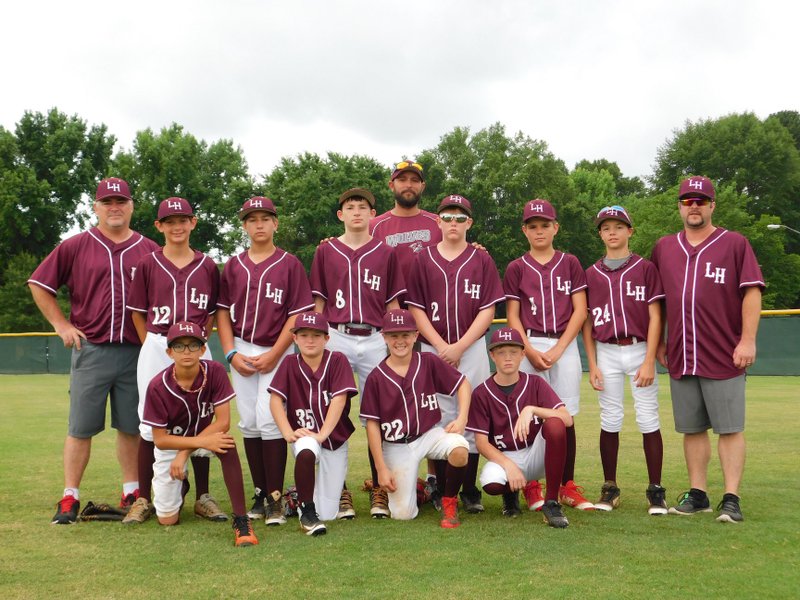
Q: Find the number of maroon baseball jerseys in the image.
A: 12